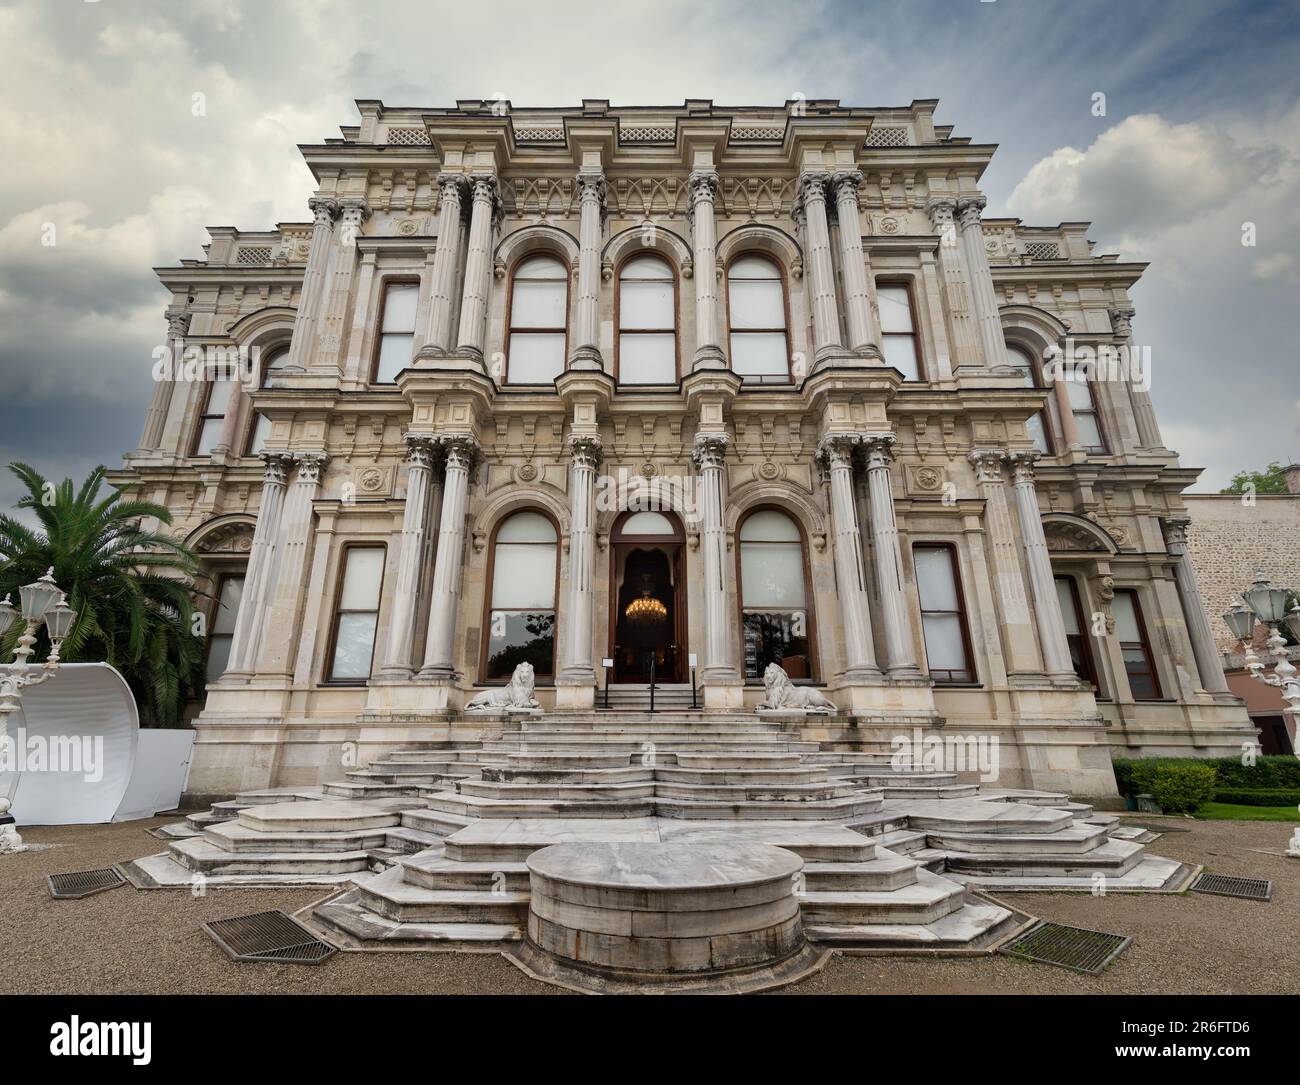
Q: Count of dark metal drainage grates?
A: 4